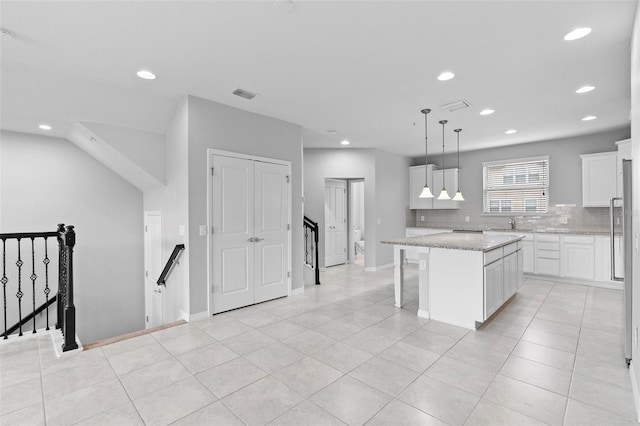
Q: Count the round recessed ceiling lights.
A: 9